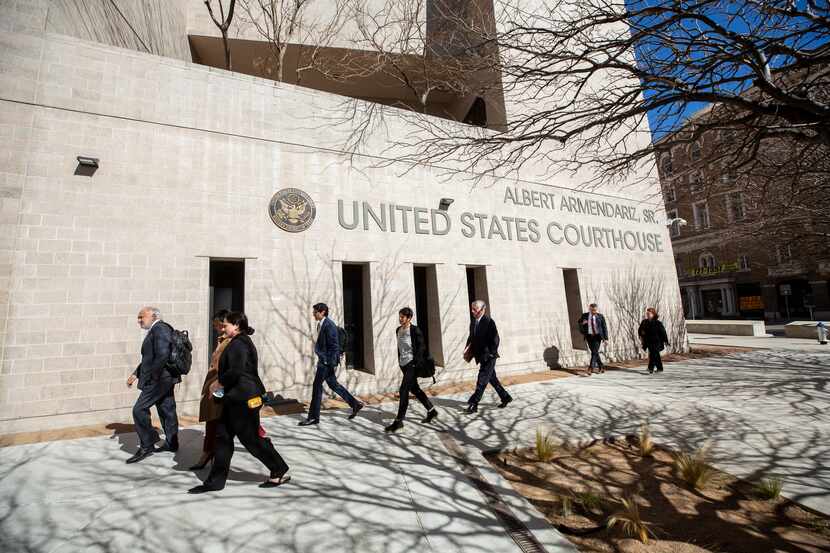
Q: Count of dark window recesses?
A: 5